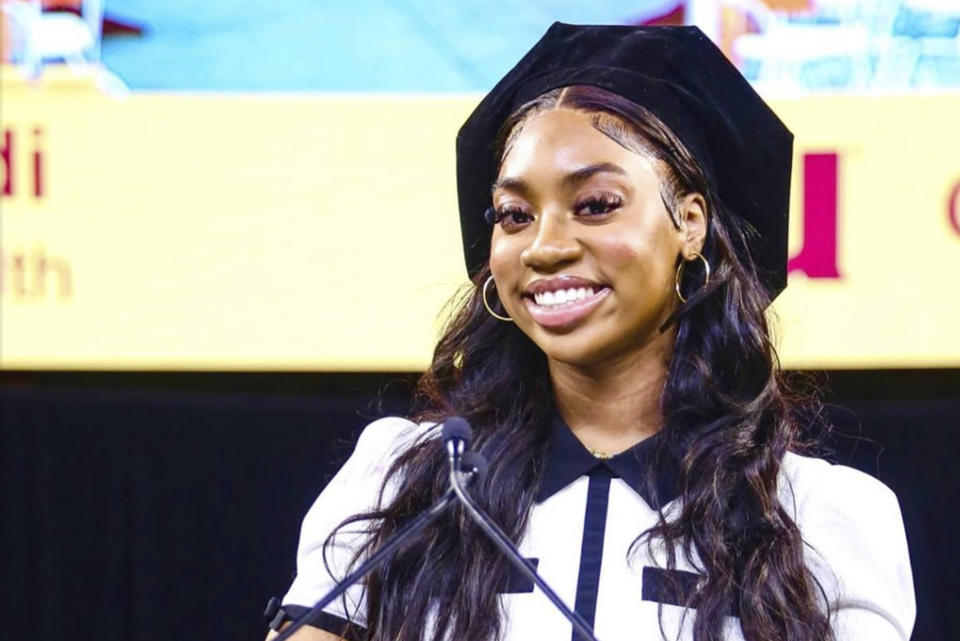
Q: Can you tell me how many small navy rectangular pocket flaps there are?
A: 2